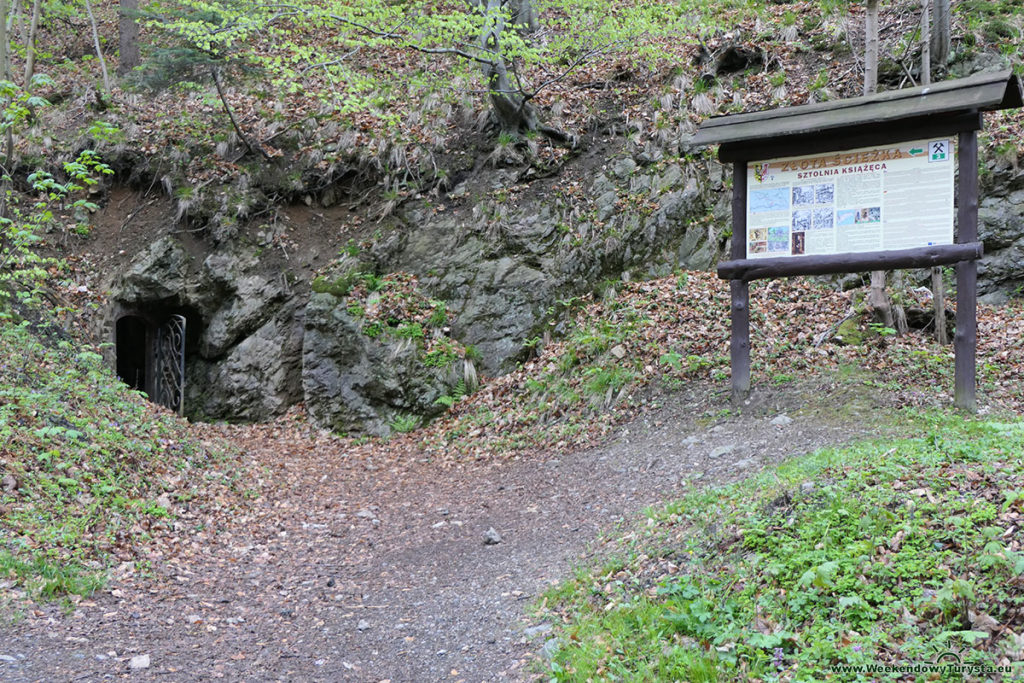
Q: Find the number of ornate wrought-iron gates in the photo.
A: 1